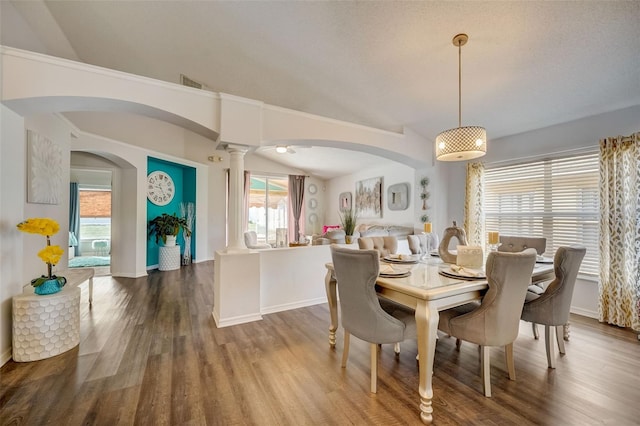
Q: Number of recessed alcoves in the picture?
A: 1